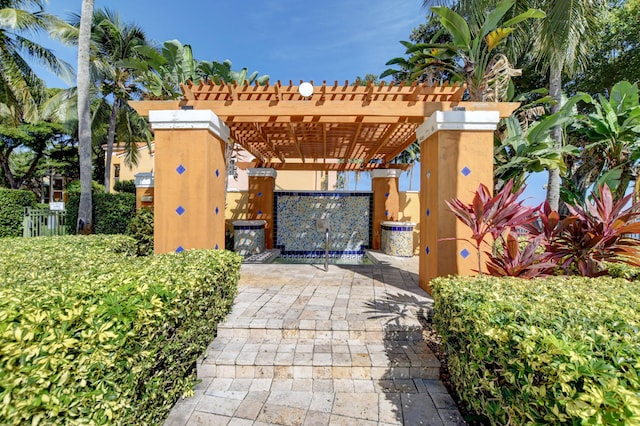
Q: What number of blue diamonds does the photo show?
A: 15